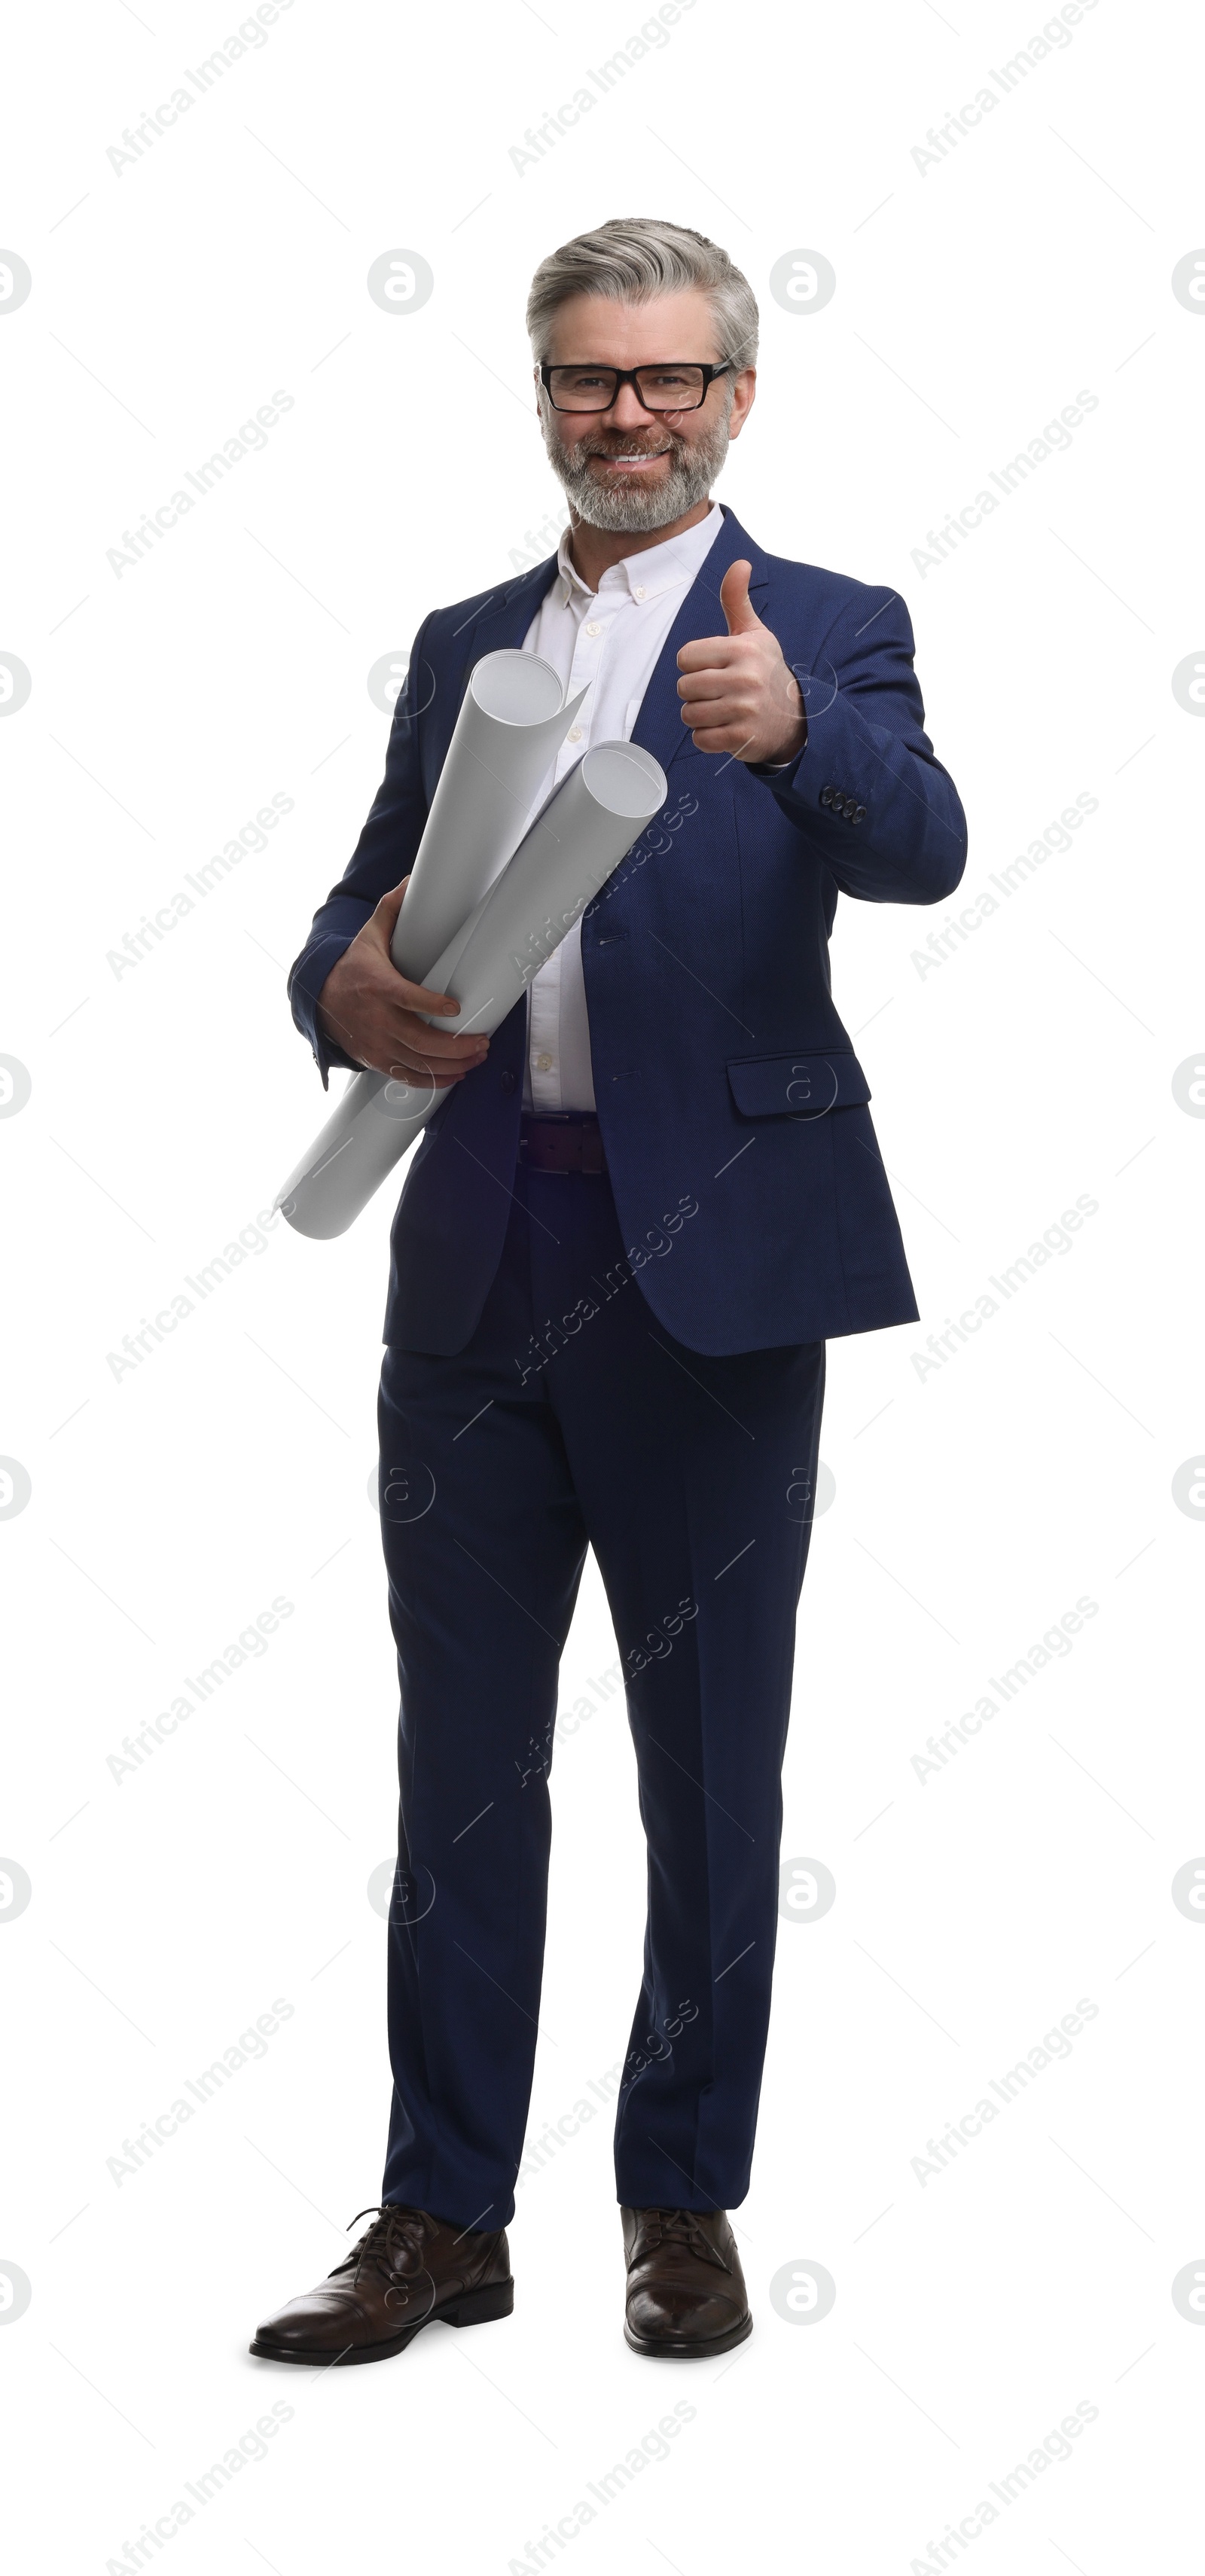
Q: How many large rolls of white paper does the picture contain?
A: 2